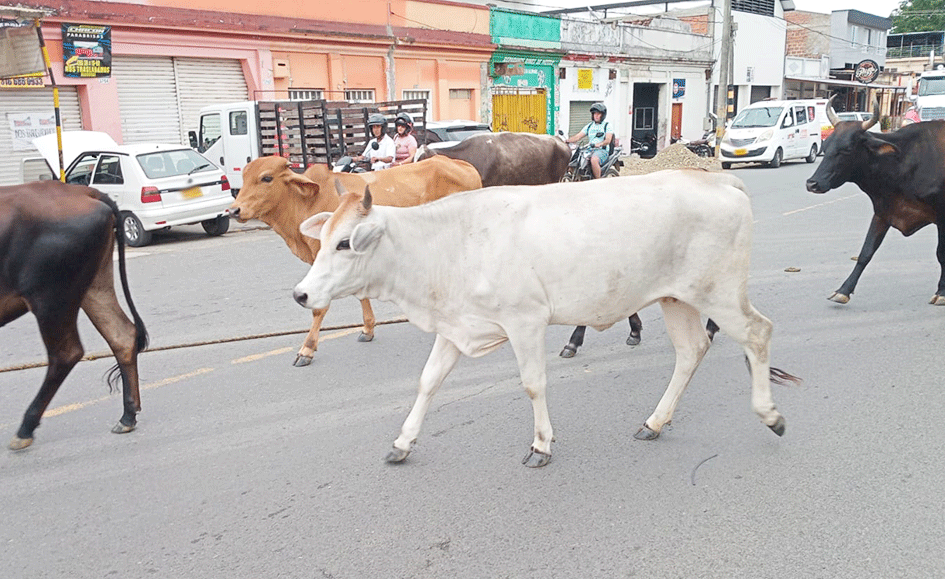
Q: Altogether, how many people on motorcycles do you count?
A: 3